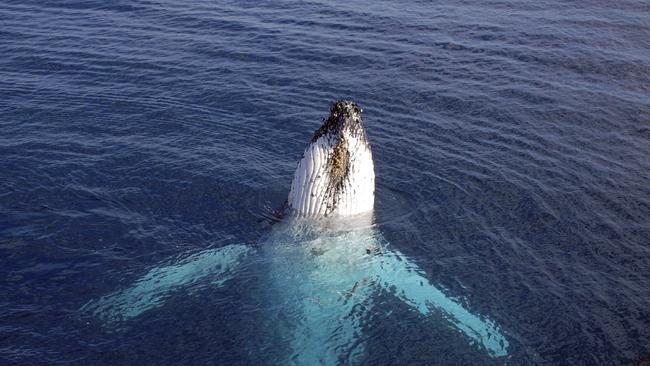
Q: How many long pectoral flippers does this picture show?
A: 2